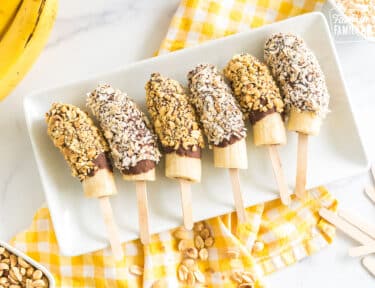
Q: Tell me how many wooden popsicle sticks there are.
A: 12